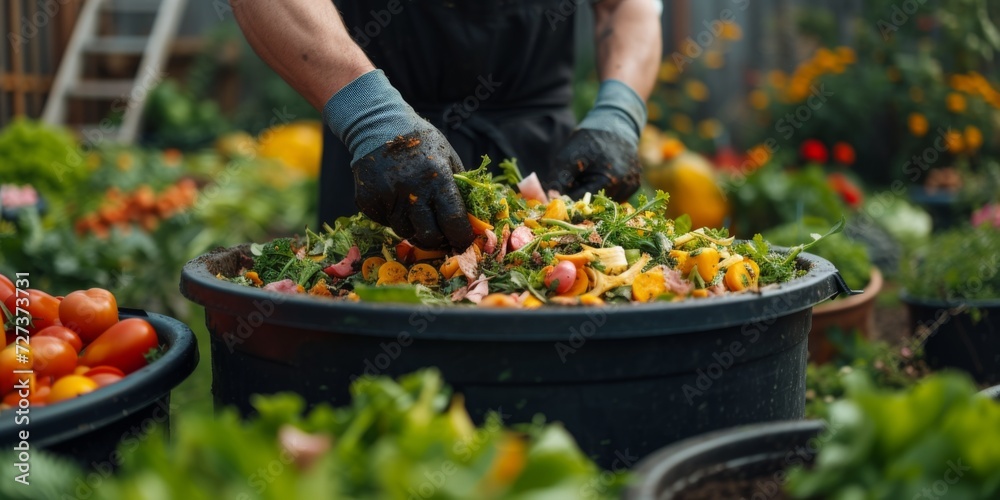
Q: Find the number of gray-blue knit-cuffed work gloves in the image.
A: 2